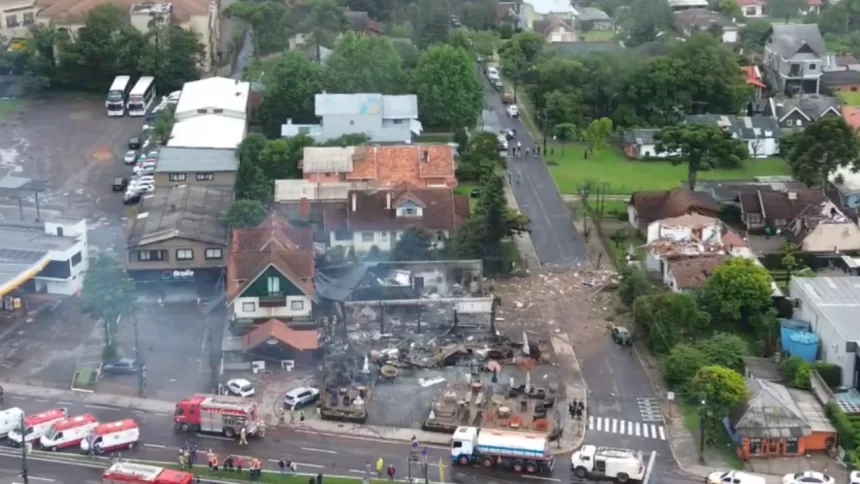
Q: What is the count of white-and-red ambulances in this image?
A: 3